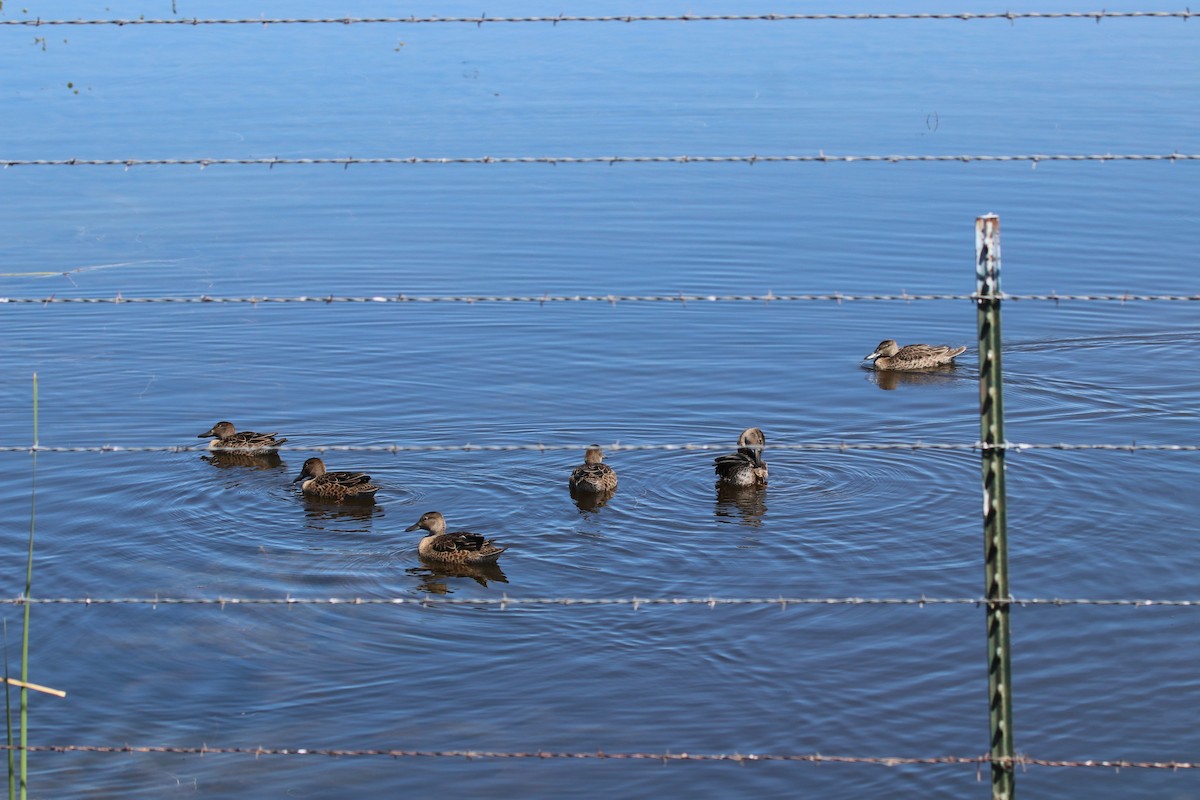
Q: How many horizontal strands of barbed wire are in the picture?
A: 6